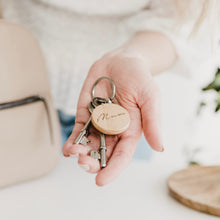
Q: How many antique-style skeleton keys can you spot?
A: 2